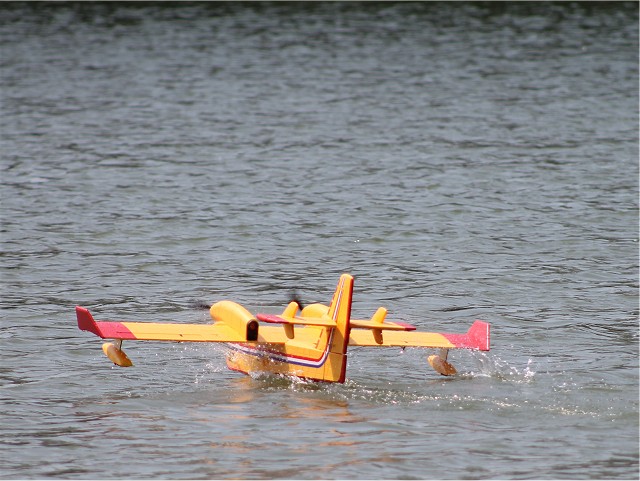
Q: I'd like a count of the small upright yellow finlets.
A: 2